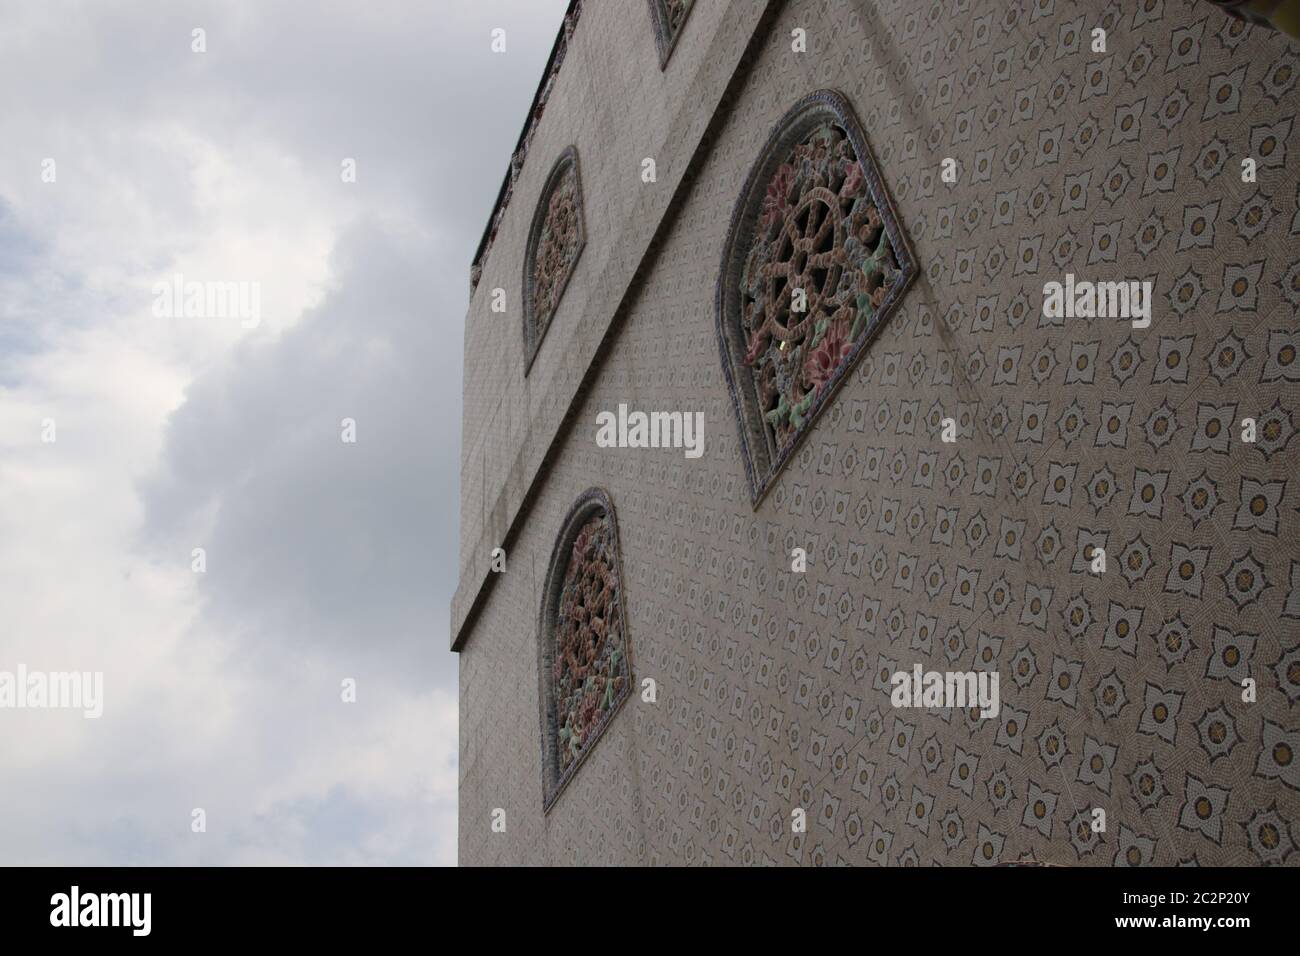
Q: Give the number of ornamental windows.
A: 4